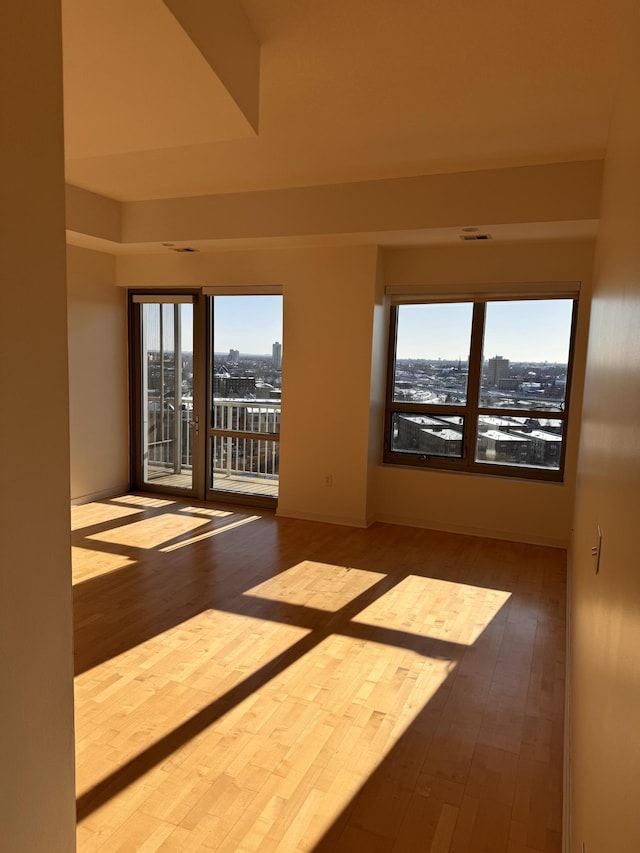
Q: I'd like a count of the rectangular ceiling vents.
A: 2